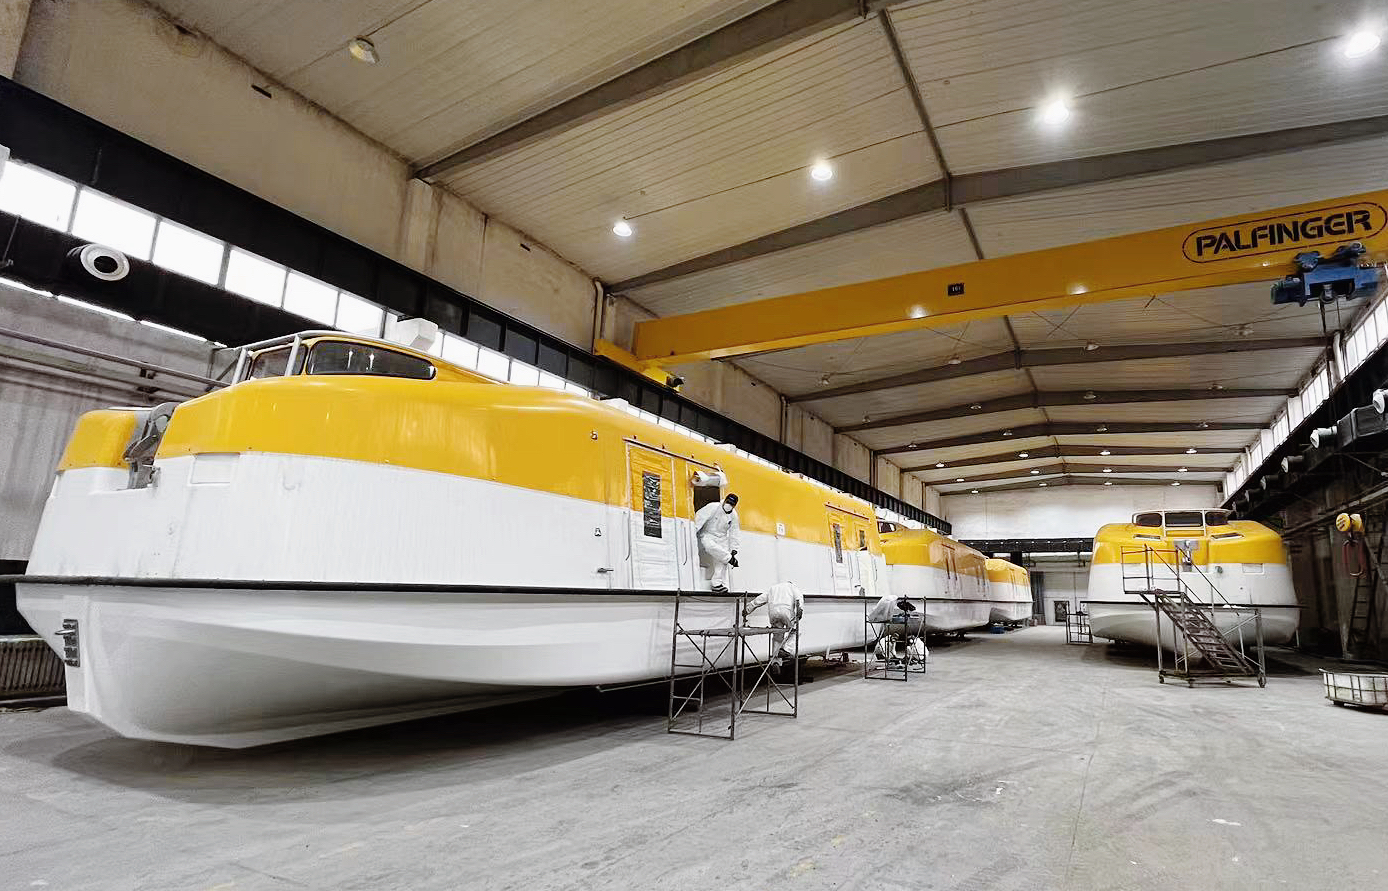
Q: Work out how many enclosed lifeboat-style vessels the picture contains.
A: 4